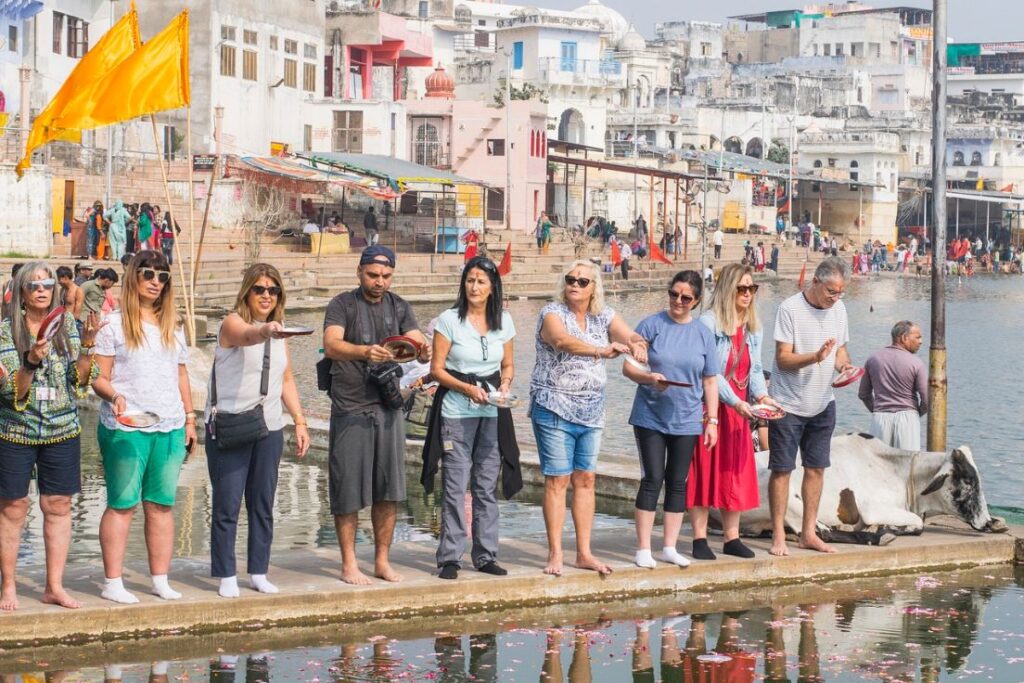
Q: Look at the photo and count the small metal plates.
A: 9